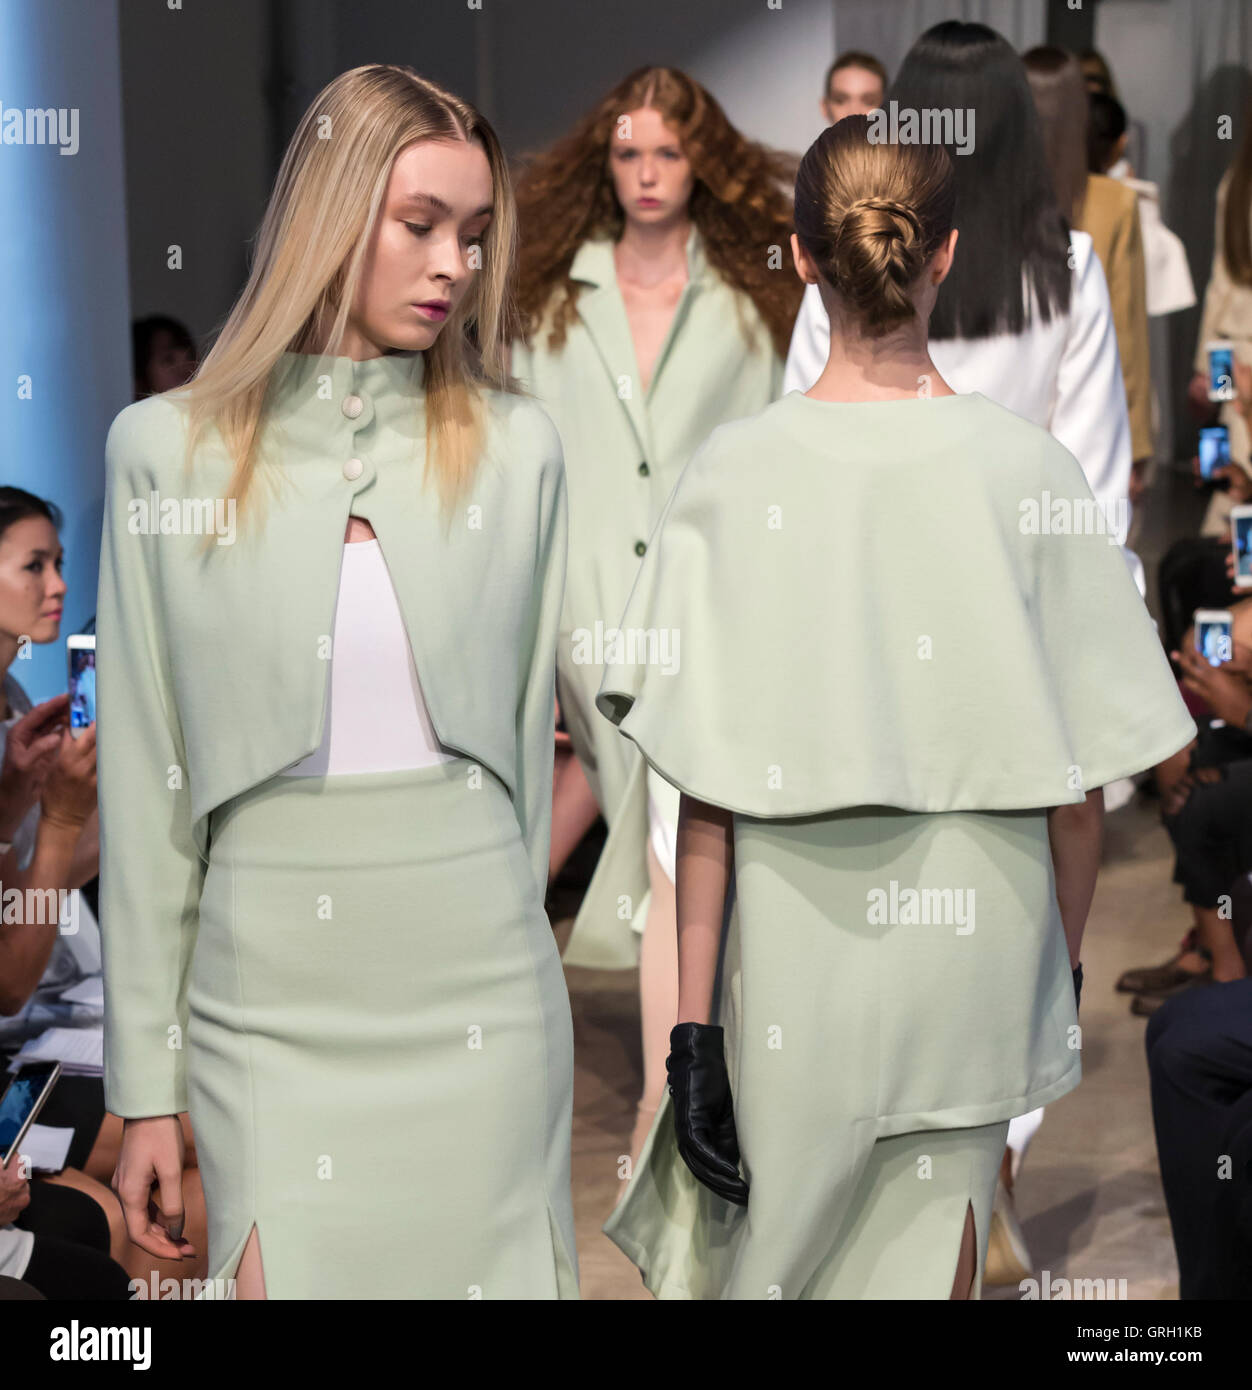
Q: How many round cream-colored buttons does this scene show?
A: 2